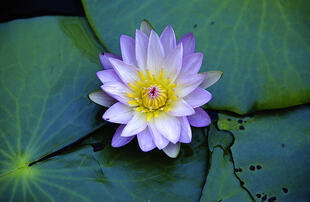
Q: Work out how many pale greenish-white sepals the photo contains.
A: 4